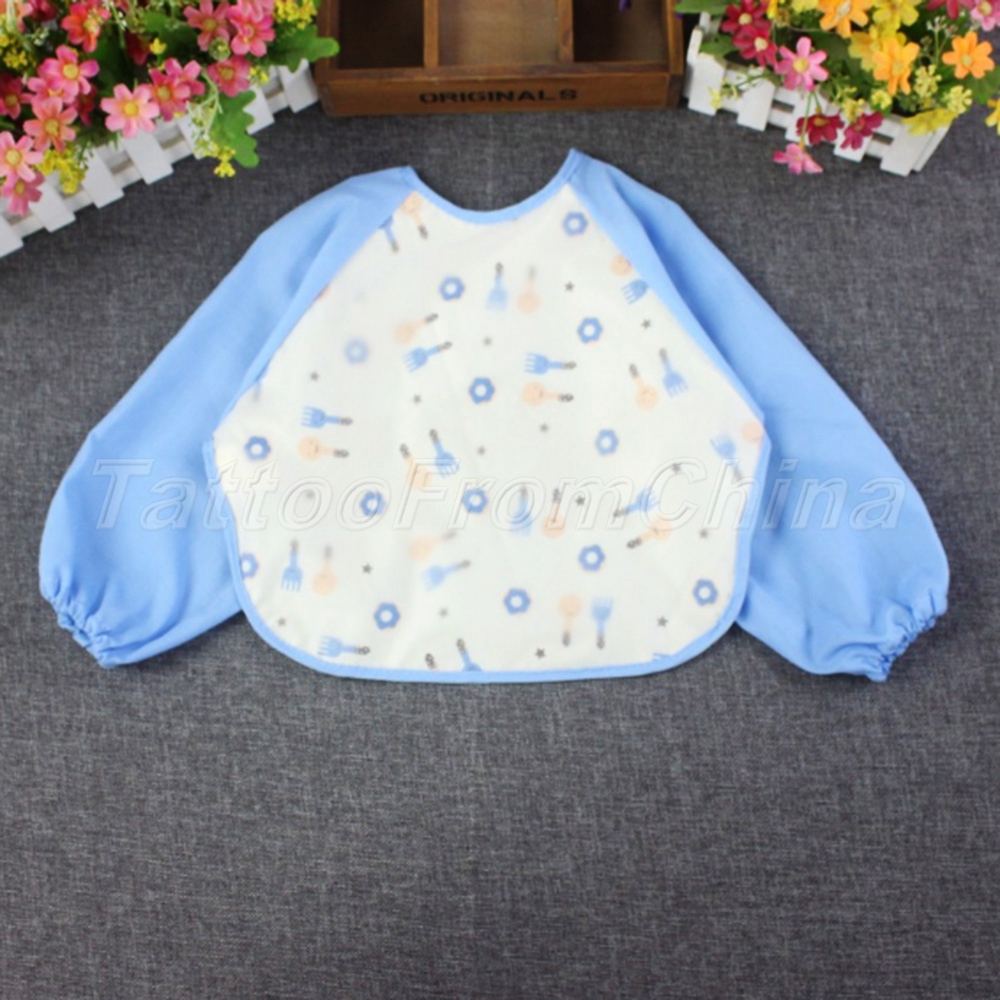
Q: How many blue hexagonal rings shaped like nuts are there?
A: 14